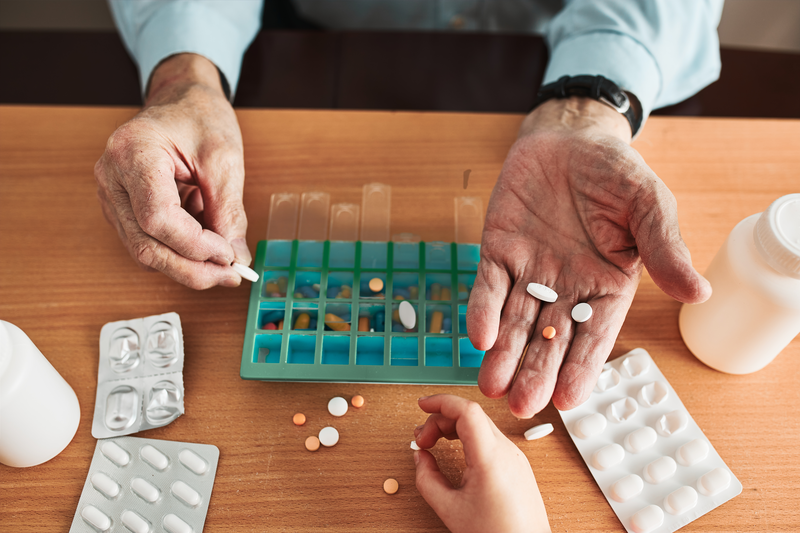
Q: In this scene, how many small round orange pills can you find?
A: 6